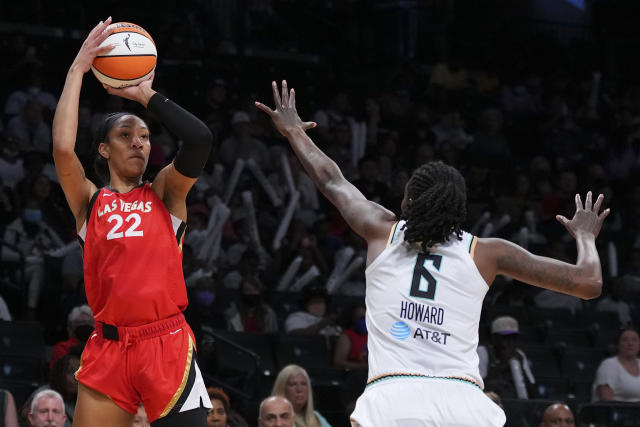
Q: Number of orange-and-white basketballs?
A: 1